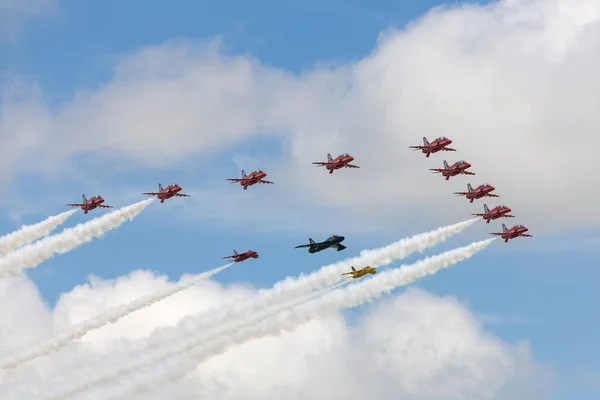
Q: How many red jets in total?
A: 10